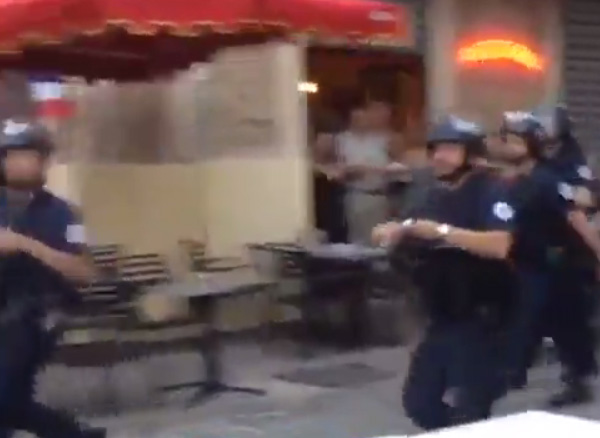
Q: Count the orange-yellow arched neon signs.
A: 1